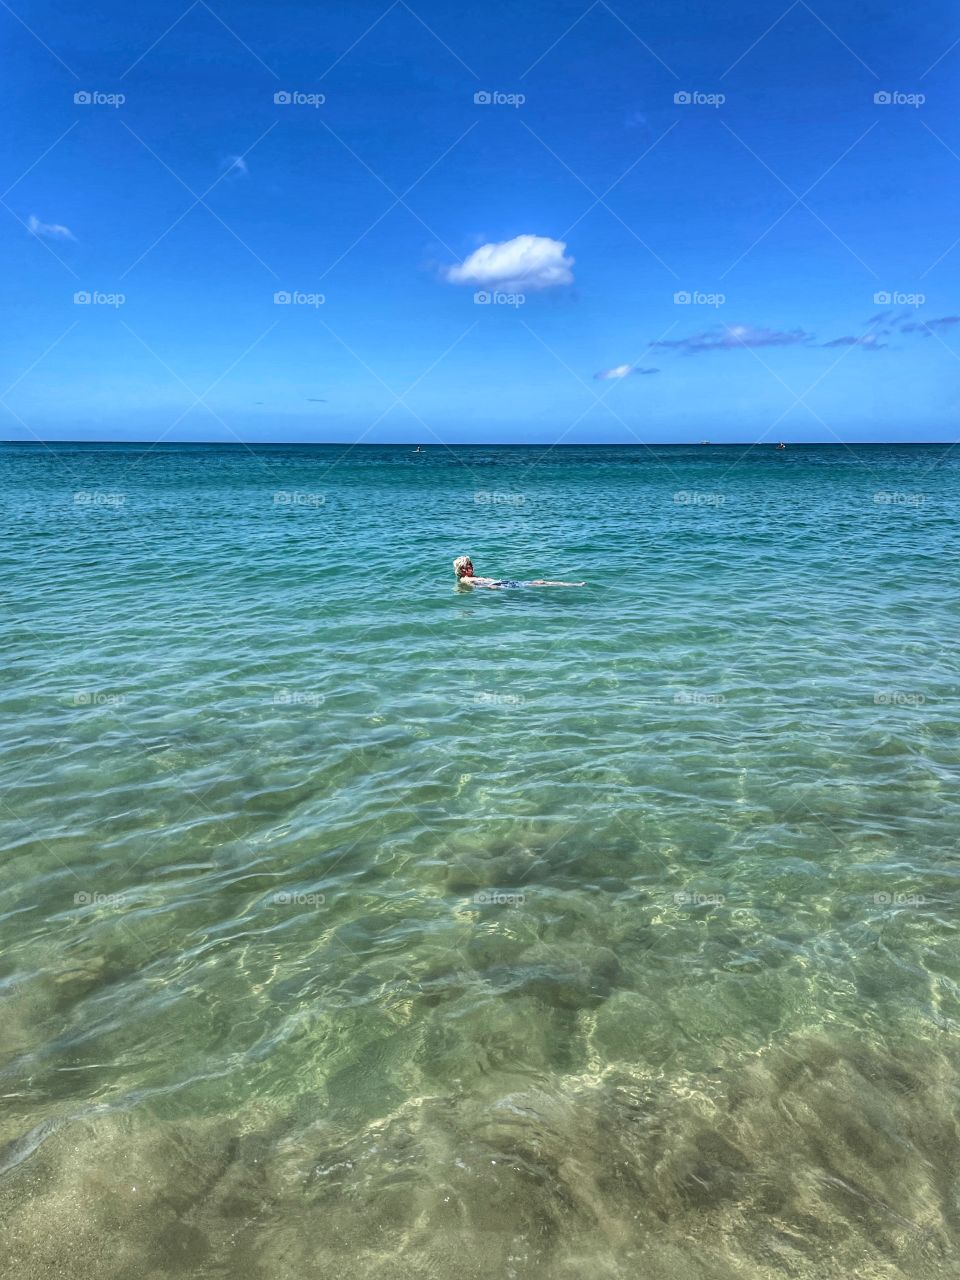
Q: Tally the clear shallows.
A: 1